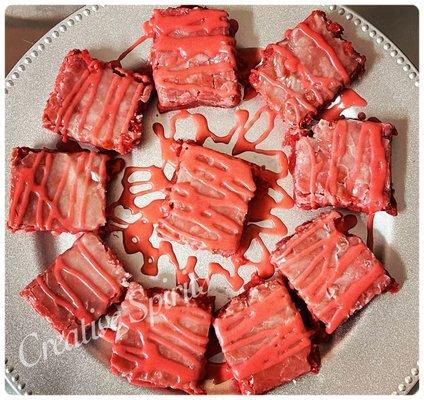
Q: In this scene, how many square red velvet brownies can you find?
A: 10